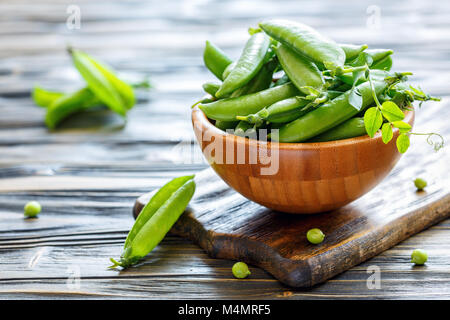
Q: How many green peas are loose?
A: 5